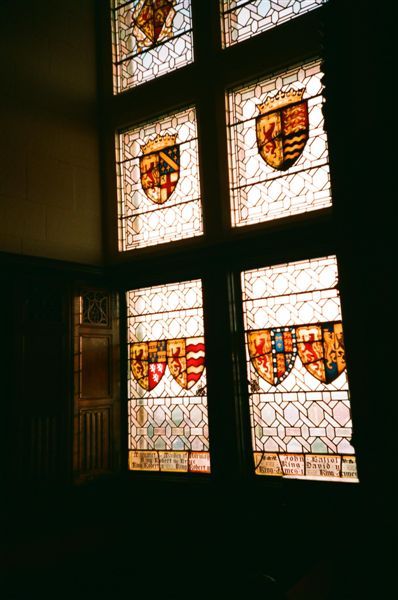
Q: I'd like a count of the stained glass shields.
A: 7